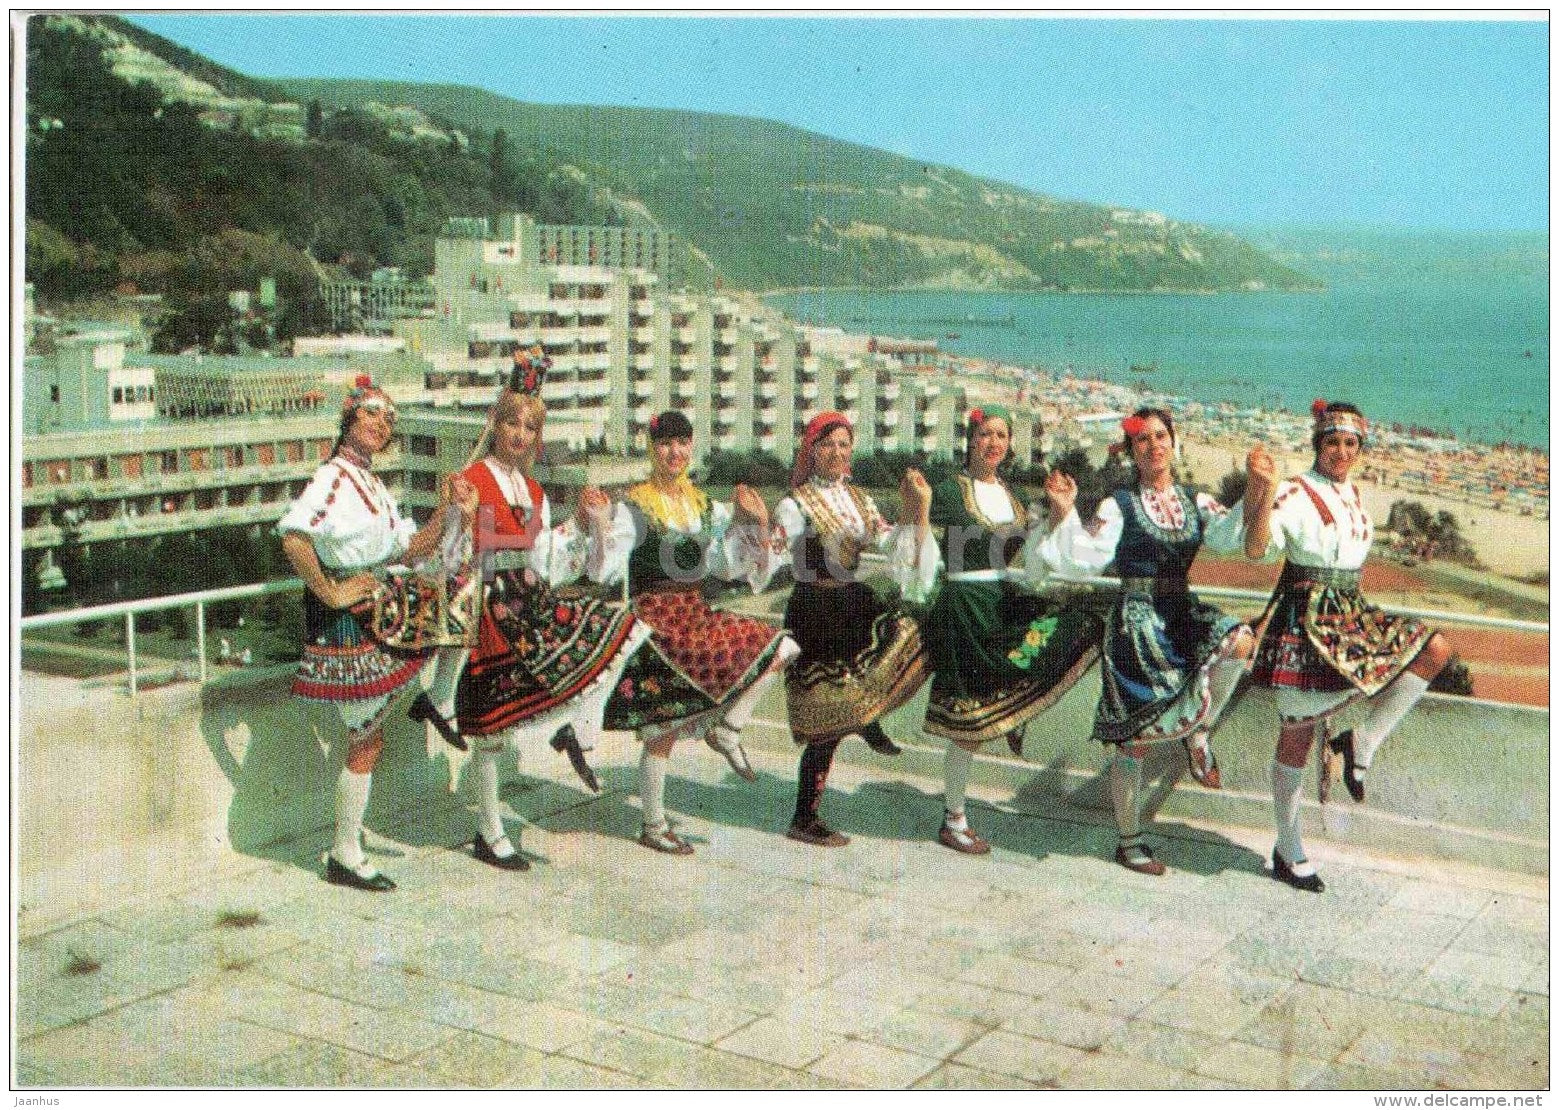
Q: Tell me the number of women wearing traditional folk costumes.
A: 7